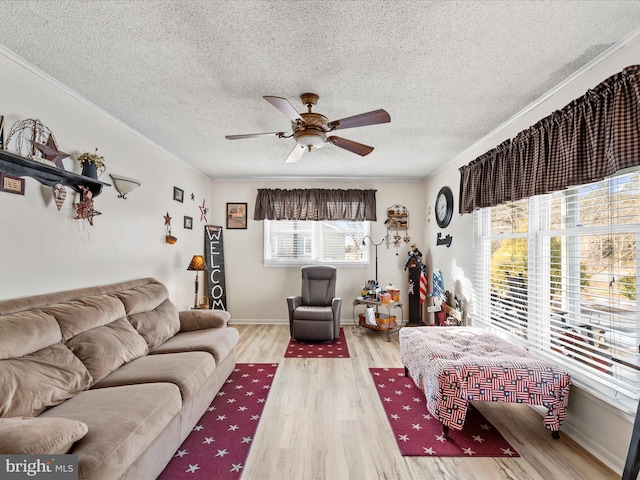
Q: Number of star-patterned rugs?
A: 3